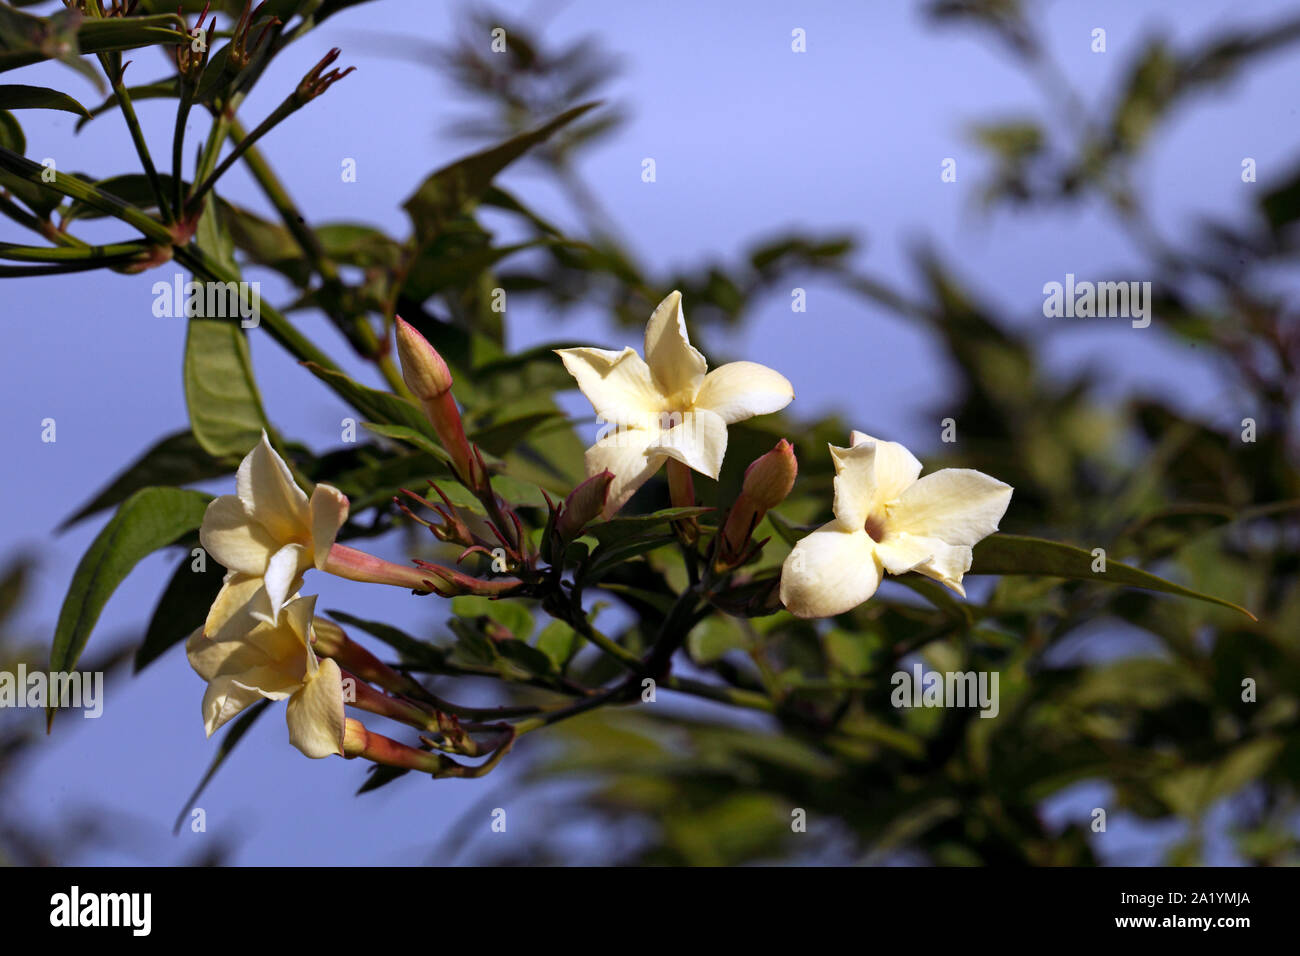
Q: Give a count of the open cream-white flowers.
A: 4